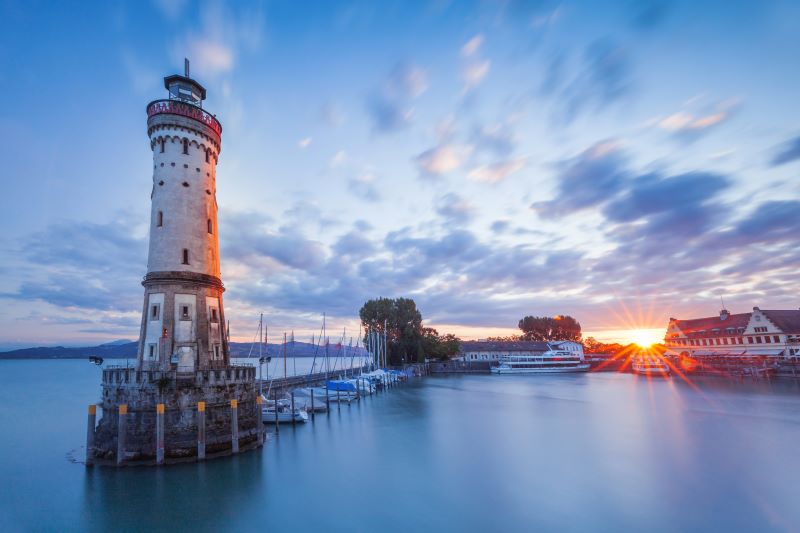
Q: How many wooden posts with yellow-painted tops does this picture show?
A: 6